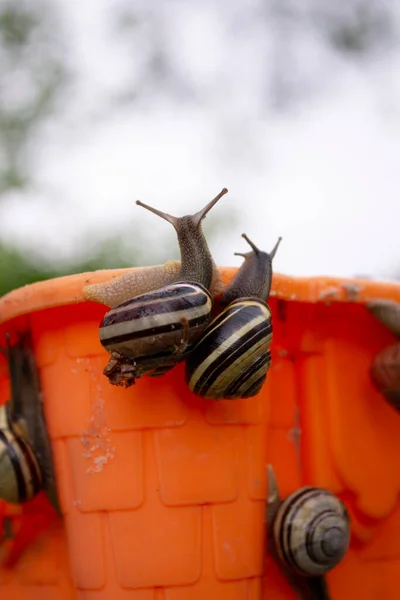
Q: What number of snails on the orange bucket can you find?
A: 5